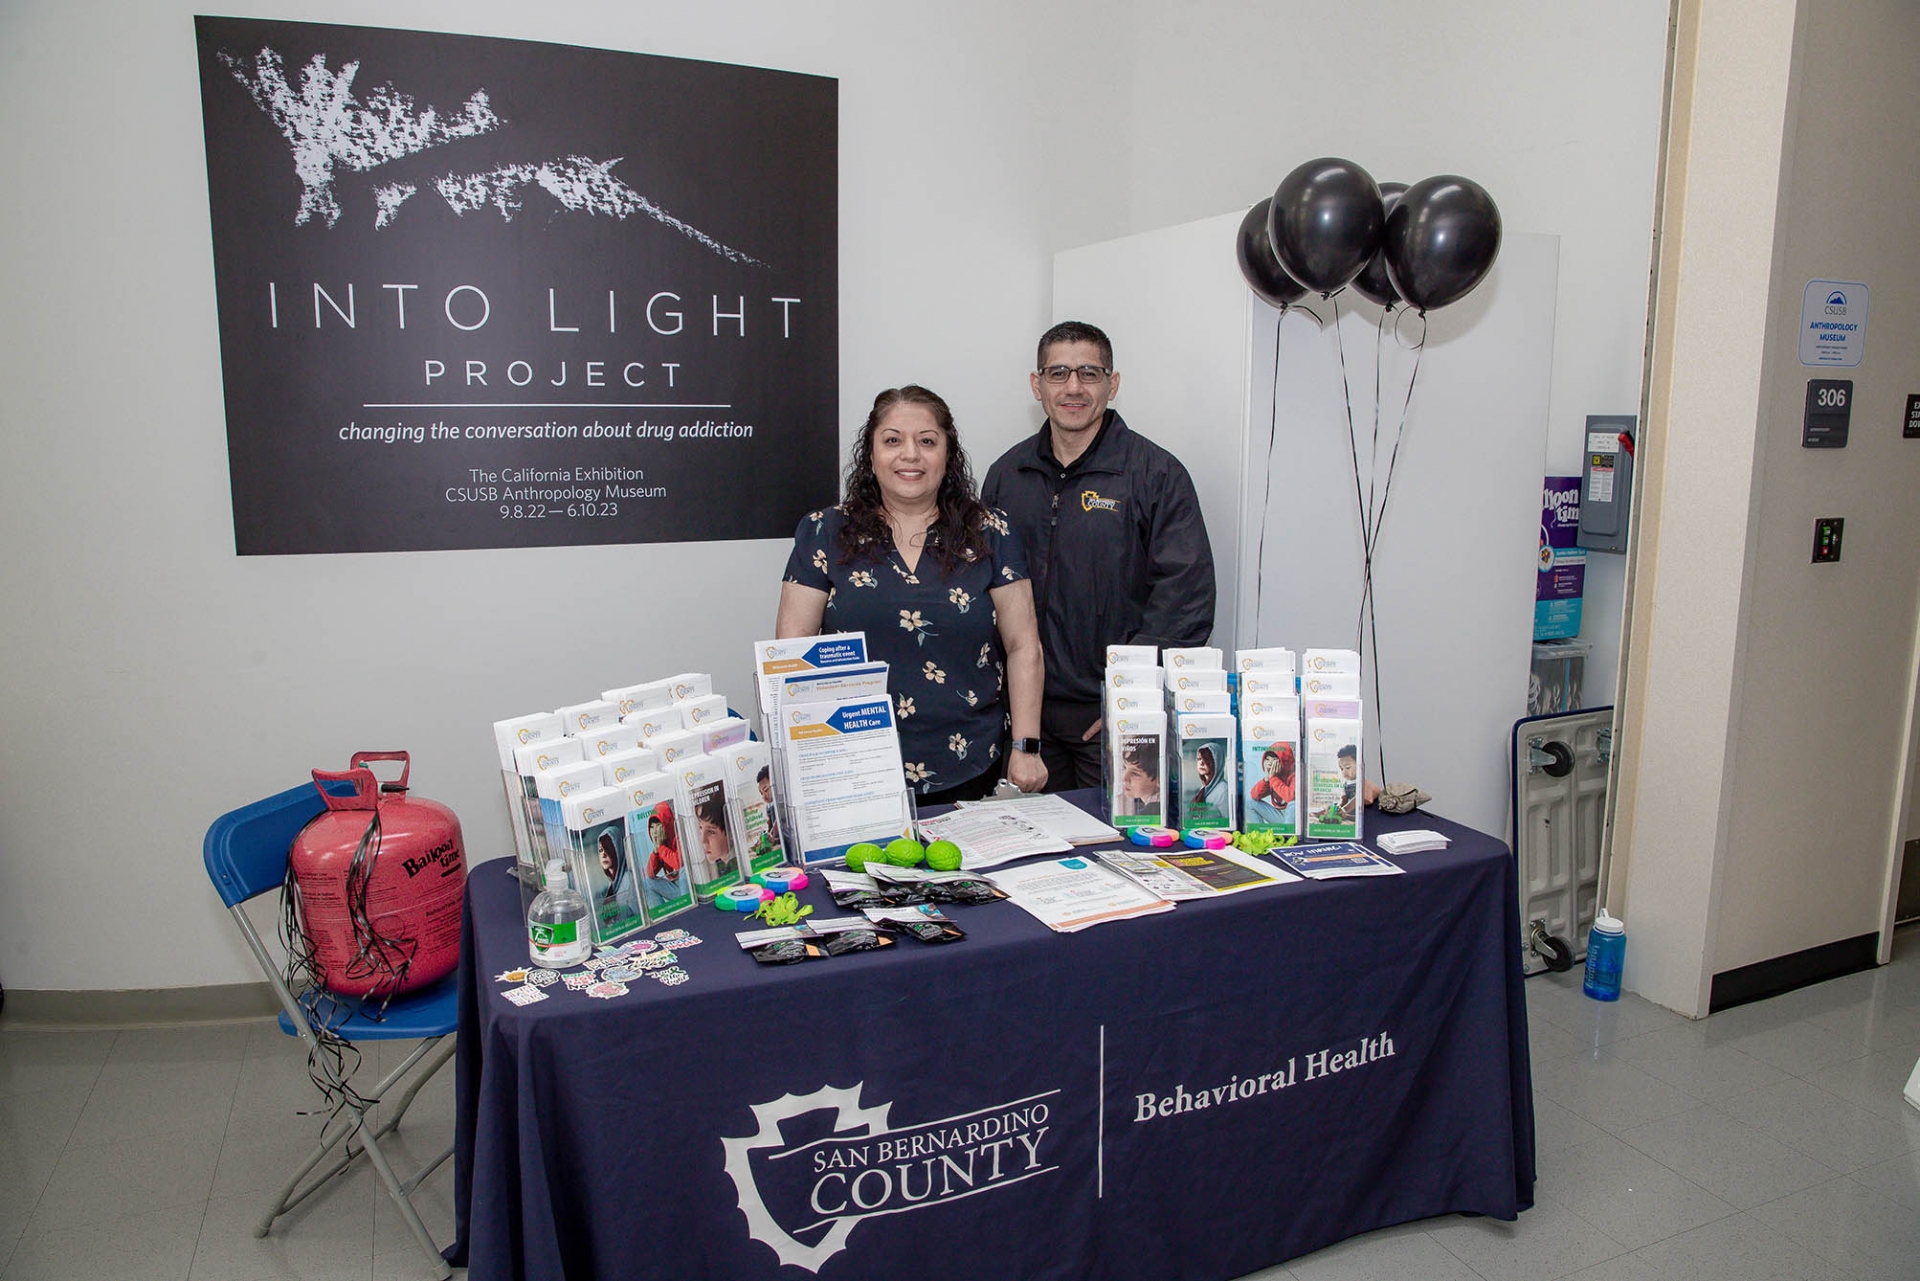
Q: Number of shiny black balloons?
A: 4